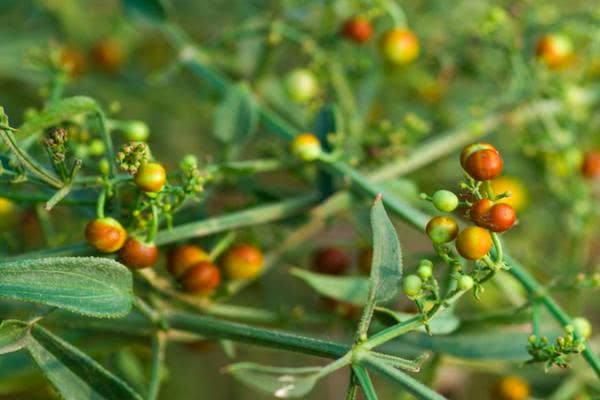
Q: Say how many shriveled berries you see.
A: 0